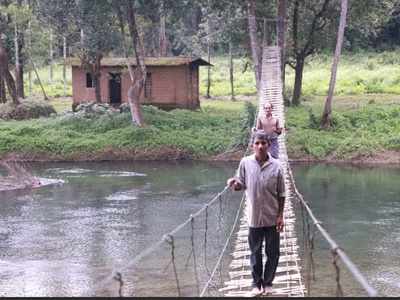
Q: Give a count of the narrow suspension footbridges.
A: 1